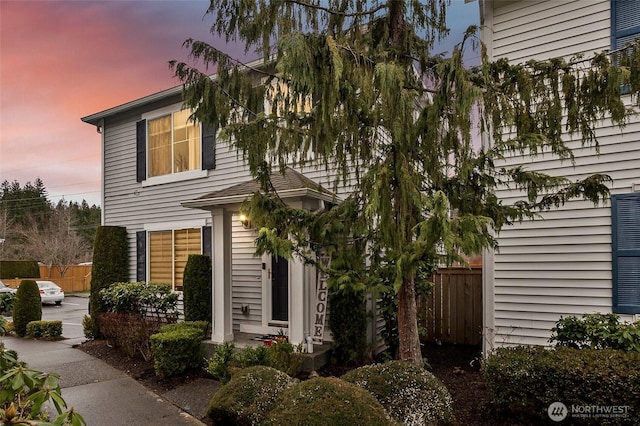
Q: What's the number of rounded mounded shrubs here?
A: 3